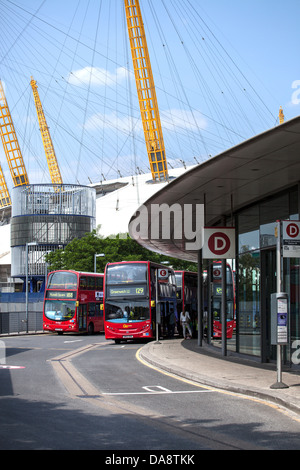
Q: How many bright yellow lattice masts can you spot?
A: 5